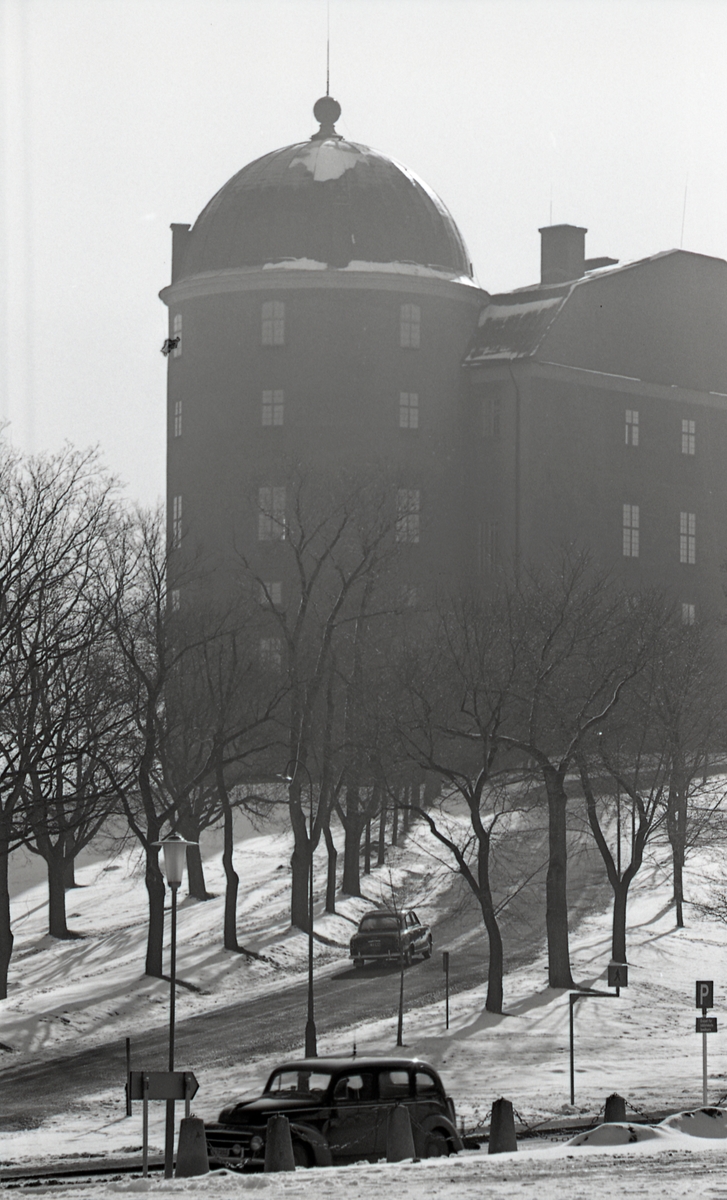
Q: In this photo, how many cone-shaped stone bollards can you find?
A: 5